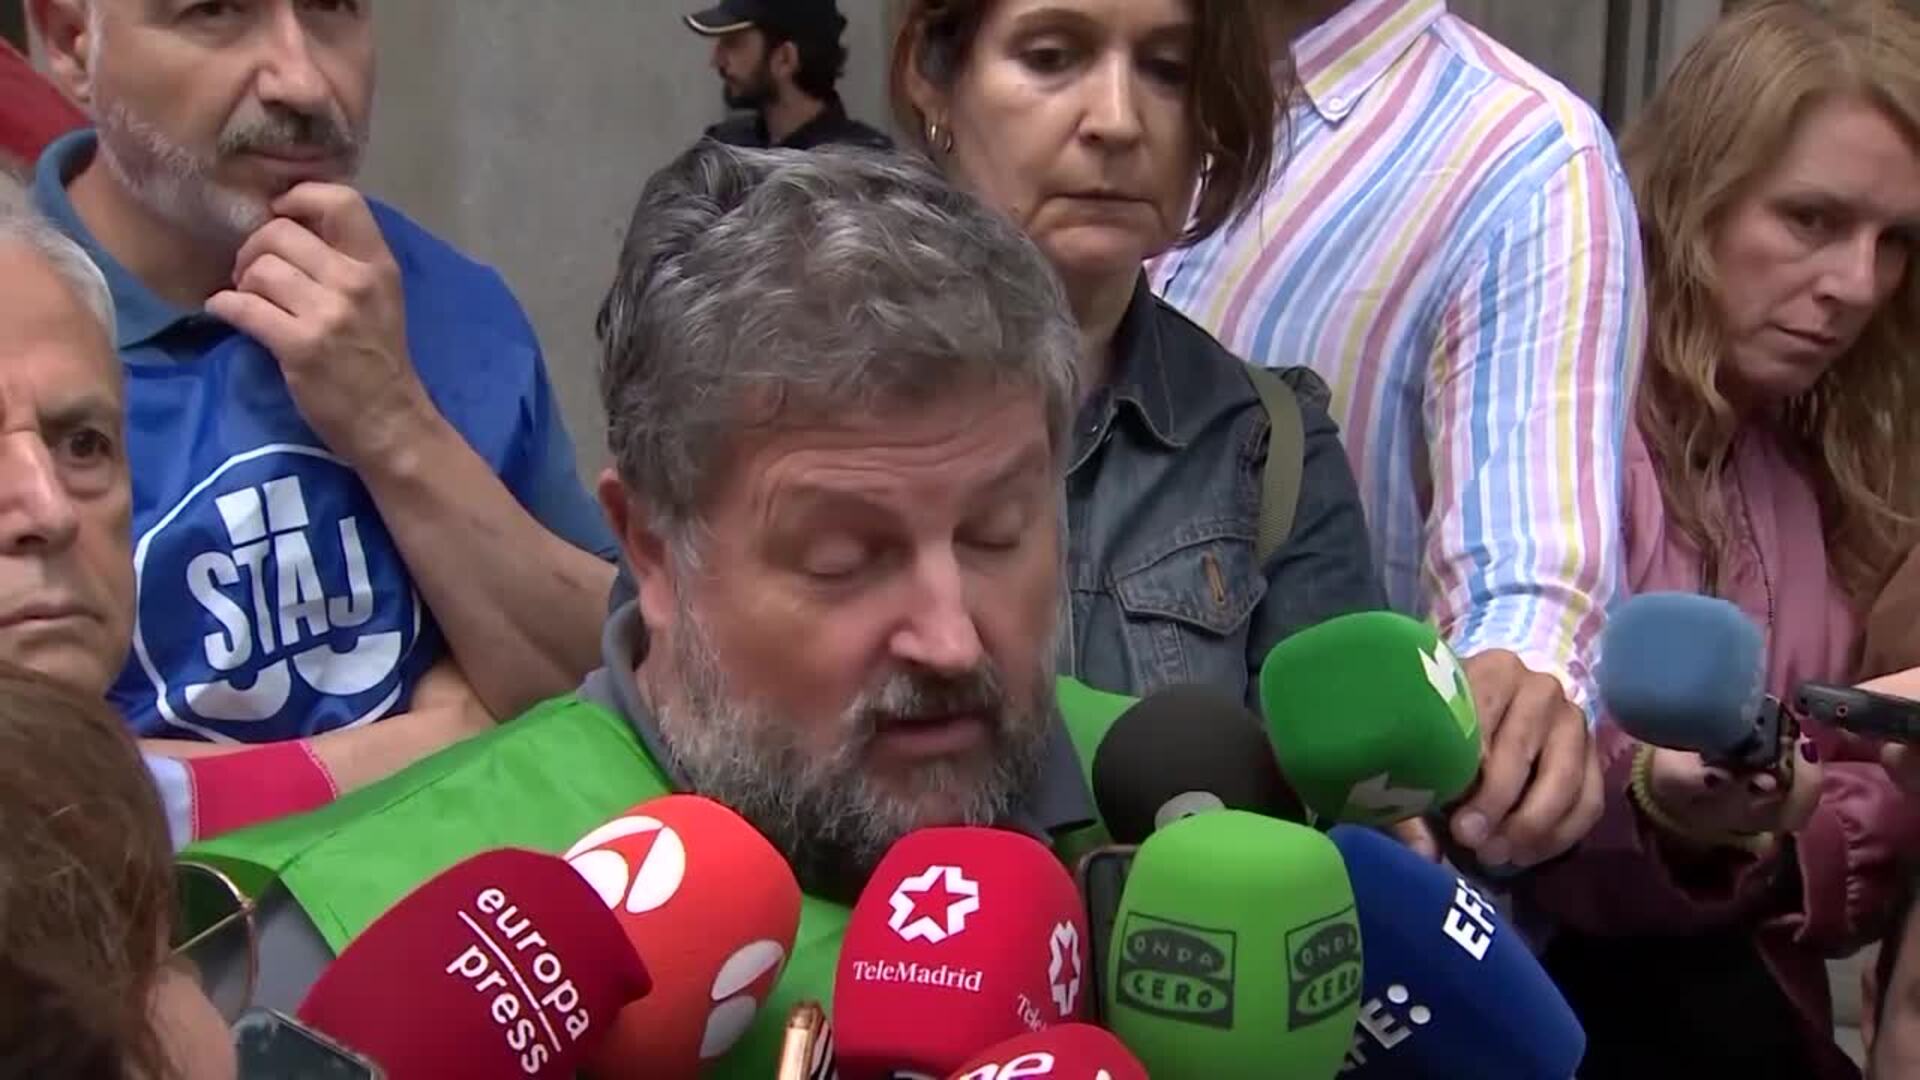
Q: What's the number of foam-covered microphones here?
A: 9